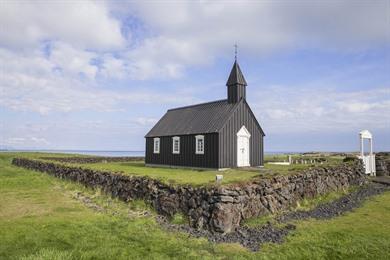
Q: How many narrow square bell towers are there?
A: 1